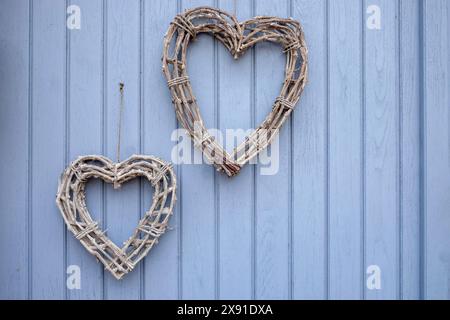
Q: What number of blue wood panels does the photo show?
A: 13